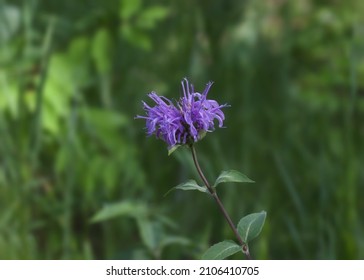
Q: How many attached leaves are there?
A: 4